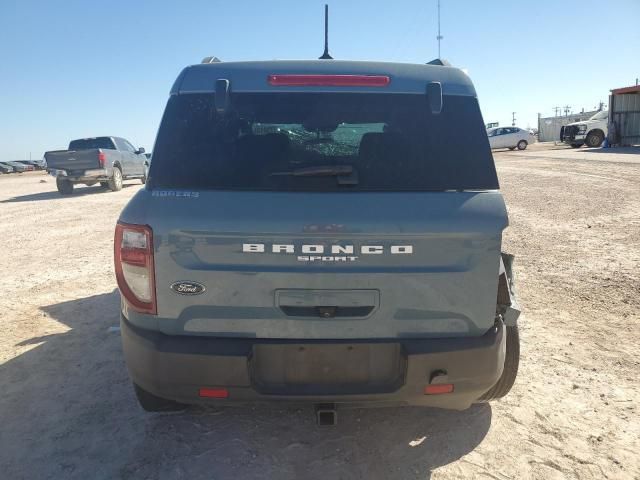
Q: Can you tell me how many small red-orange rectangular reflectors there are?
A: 2